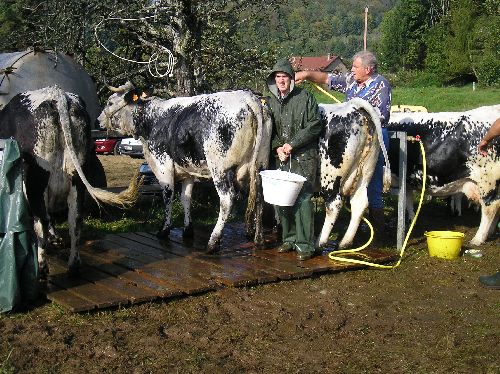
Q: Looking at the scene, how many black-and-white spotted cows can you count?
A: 4